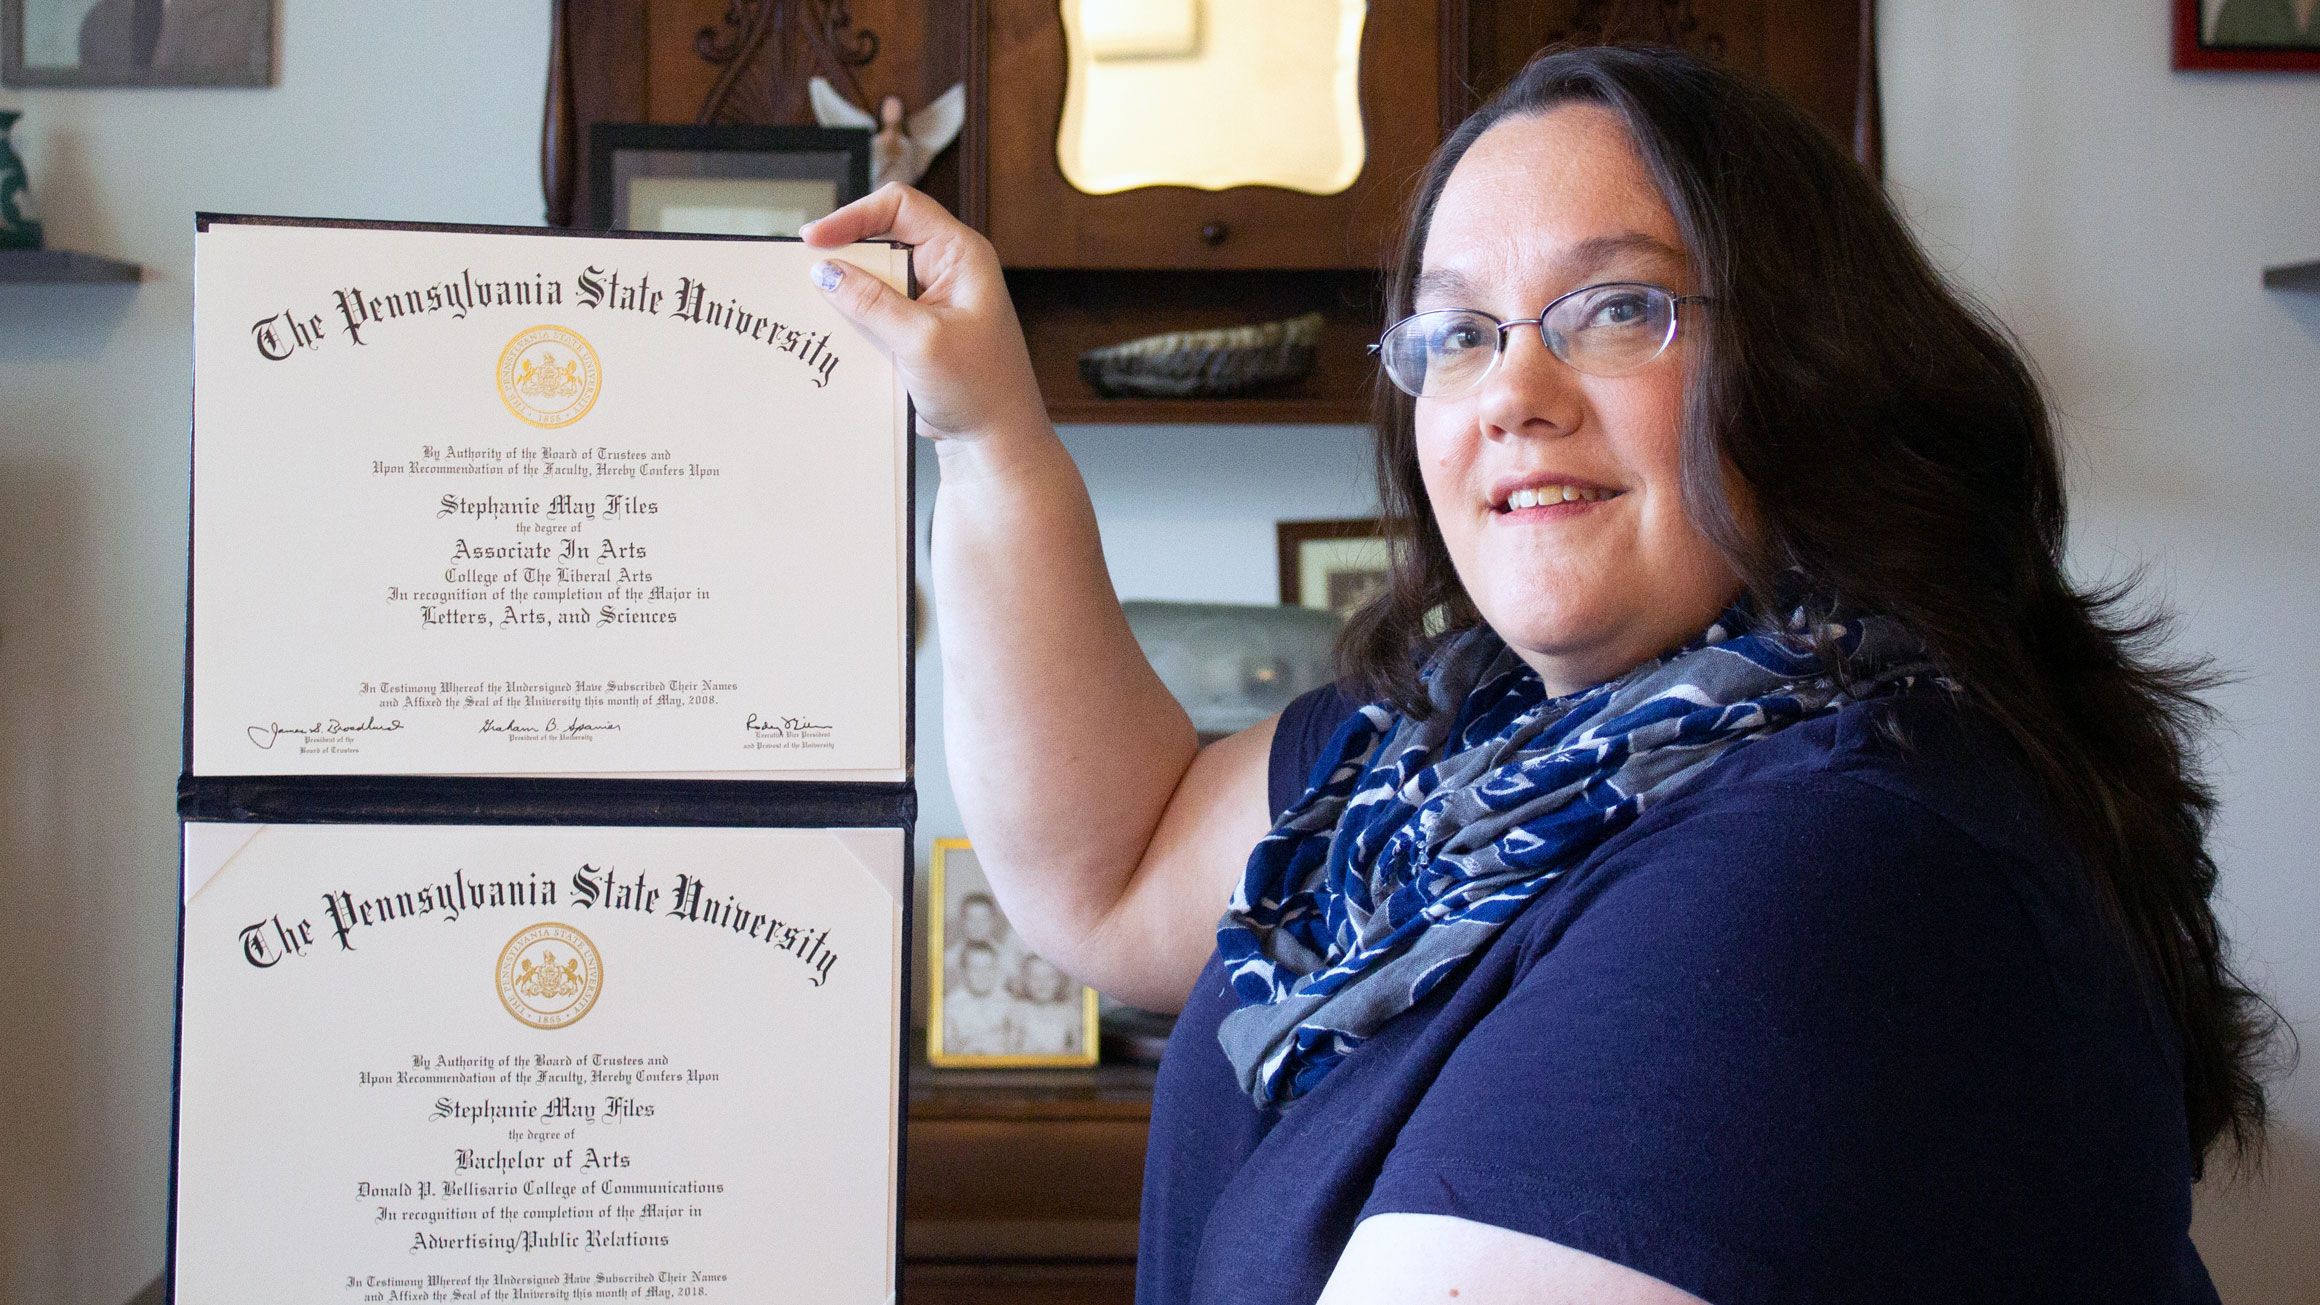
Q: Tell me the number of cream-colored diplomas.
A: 2